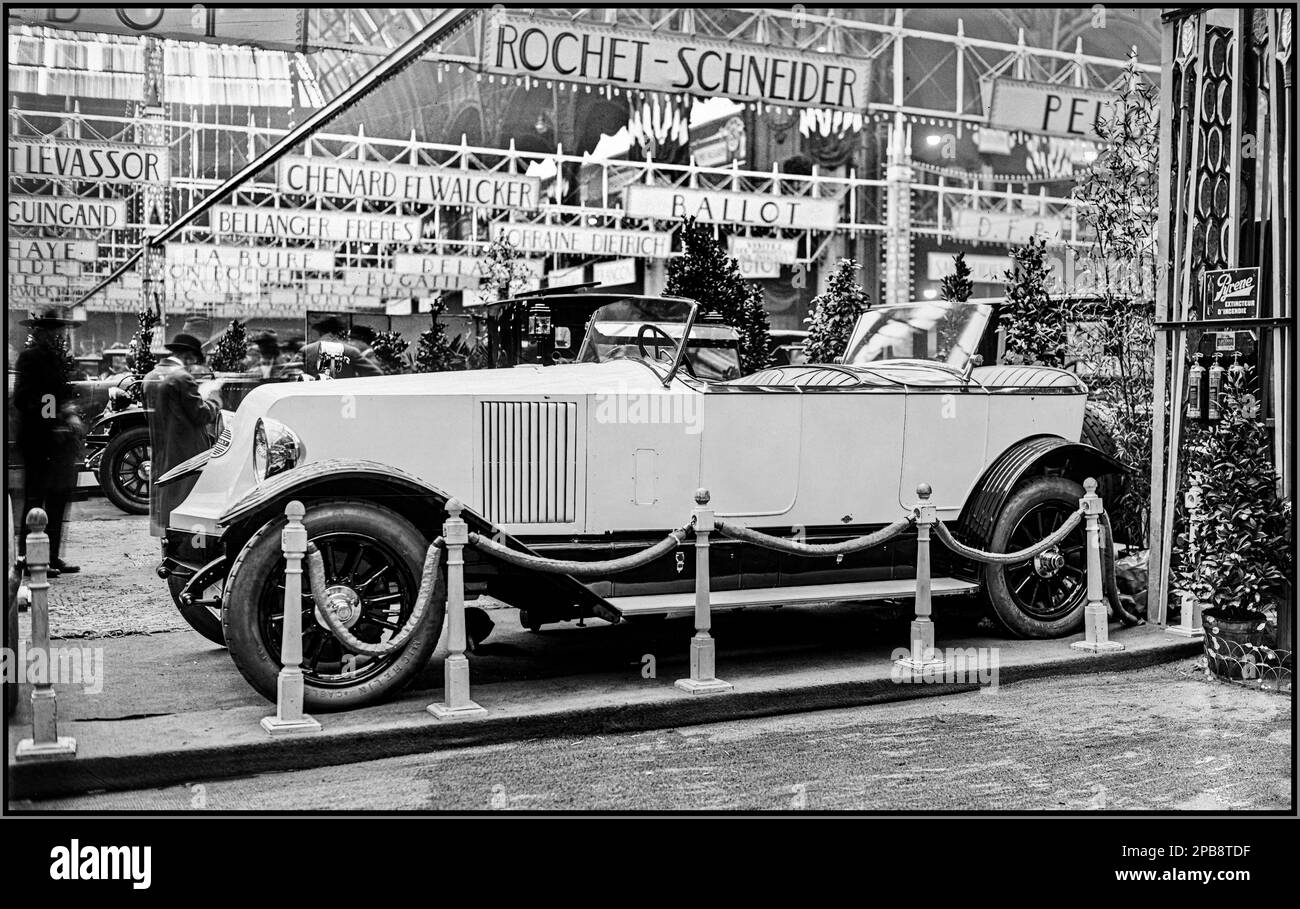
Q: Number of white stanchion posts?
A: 7